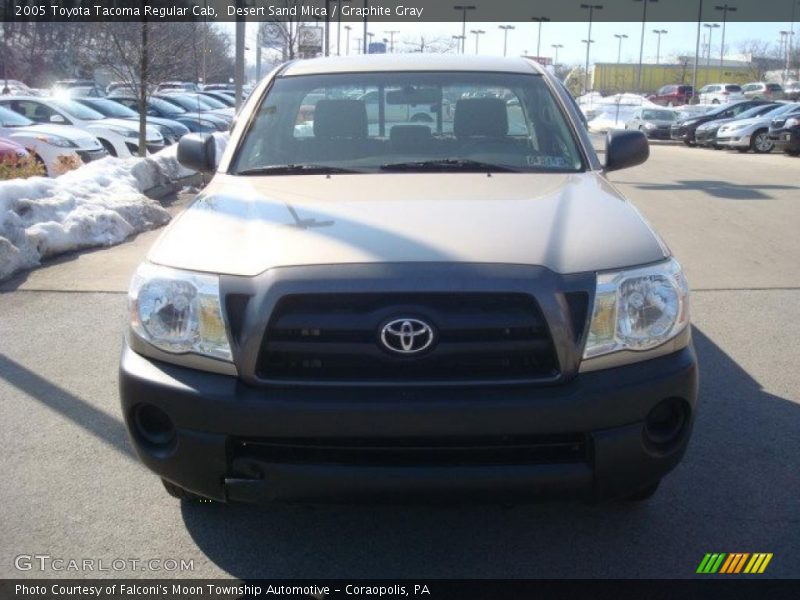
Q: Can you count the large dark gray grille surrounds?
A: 1